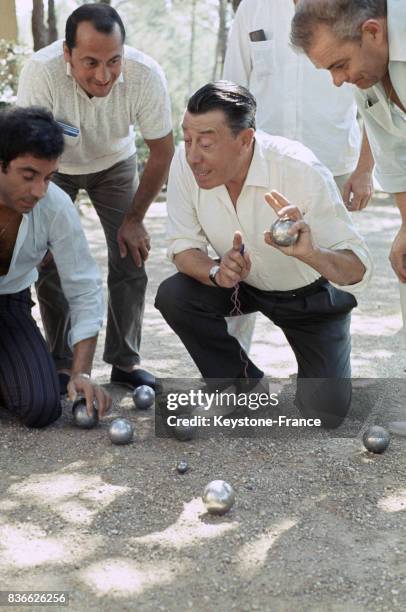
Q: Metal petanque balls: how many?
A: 7